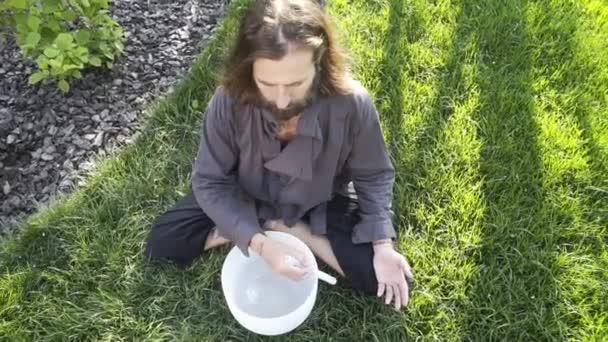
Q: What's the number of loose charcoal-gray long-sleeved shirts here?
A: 1